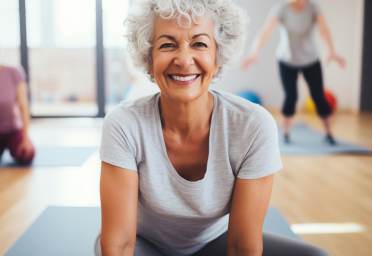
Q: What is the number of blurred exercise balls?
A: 3